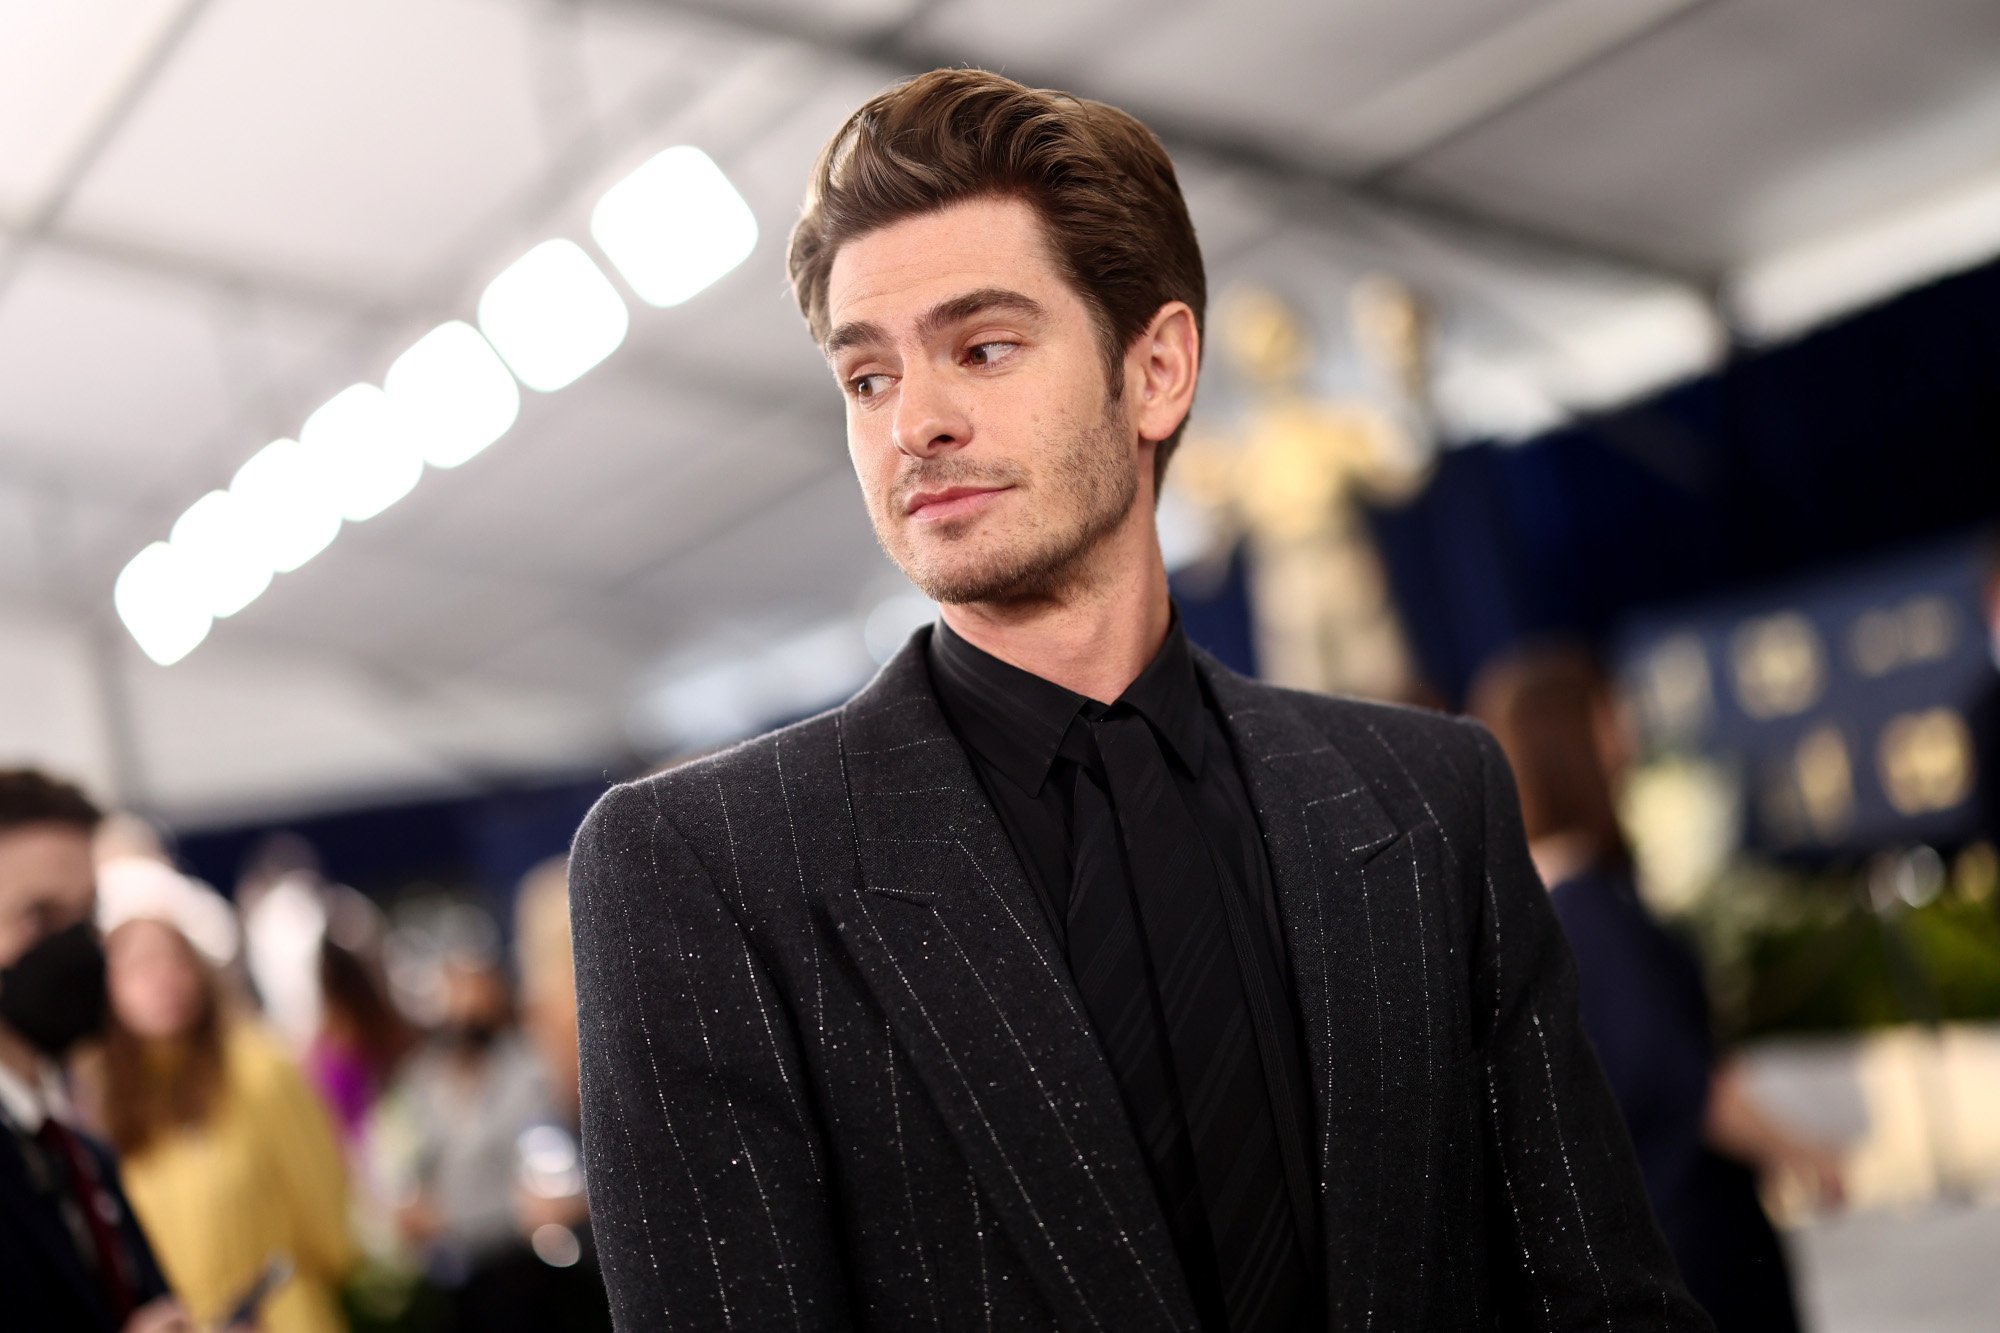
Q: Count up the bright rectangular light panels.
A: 7